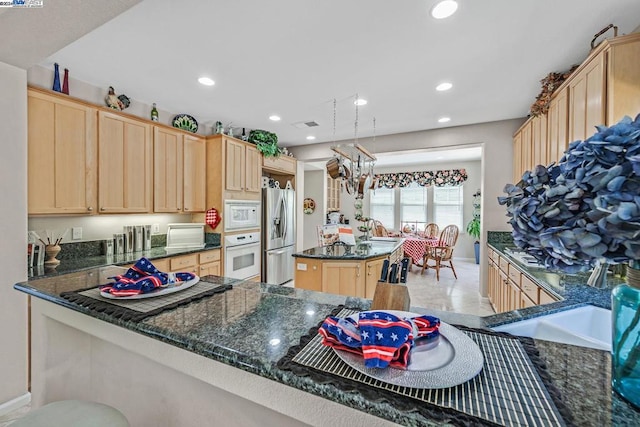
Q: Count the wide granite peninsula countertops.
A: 1